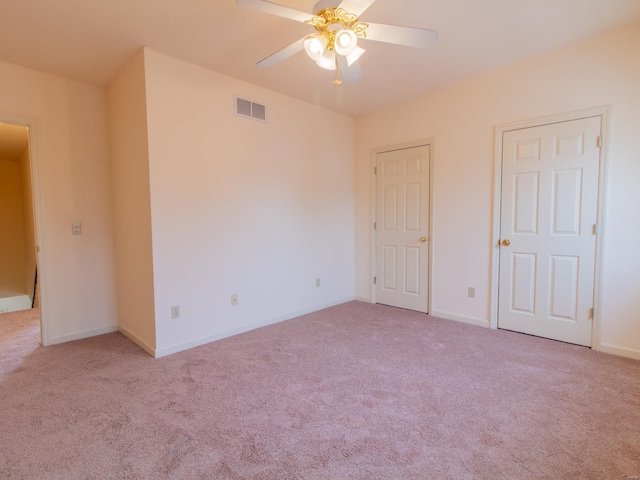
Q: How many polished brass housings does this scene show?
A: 1